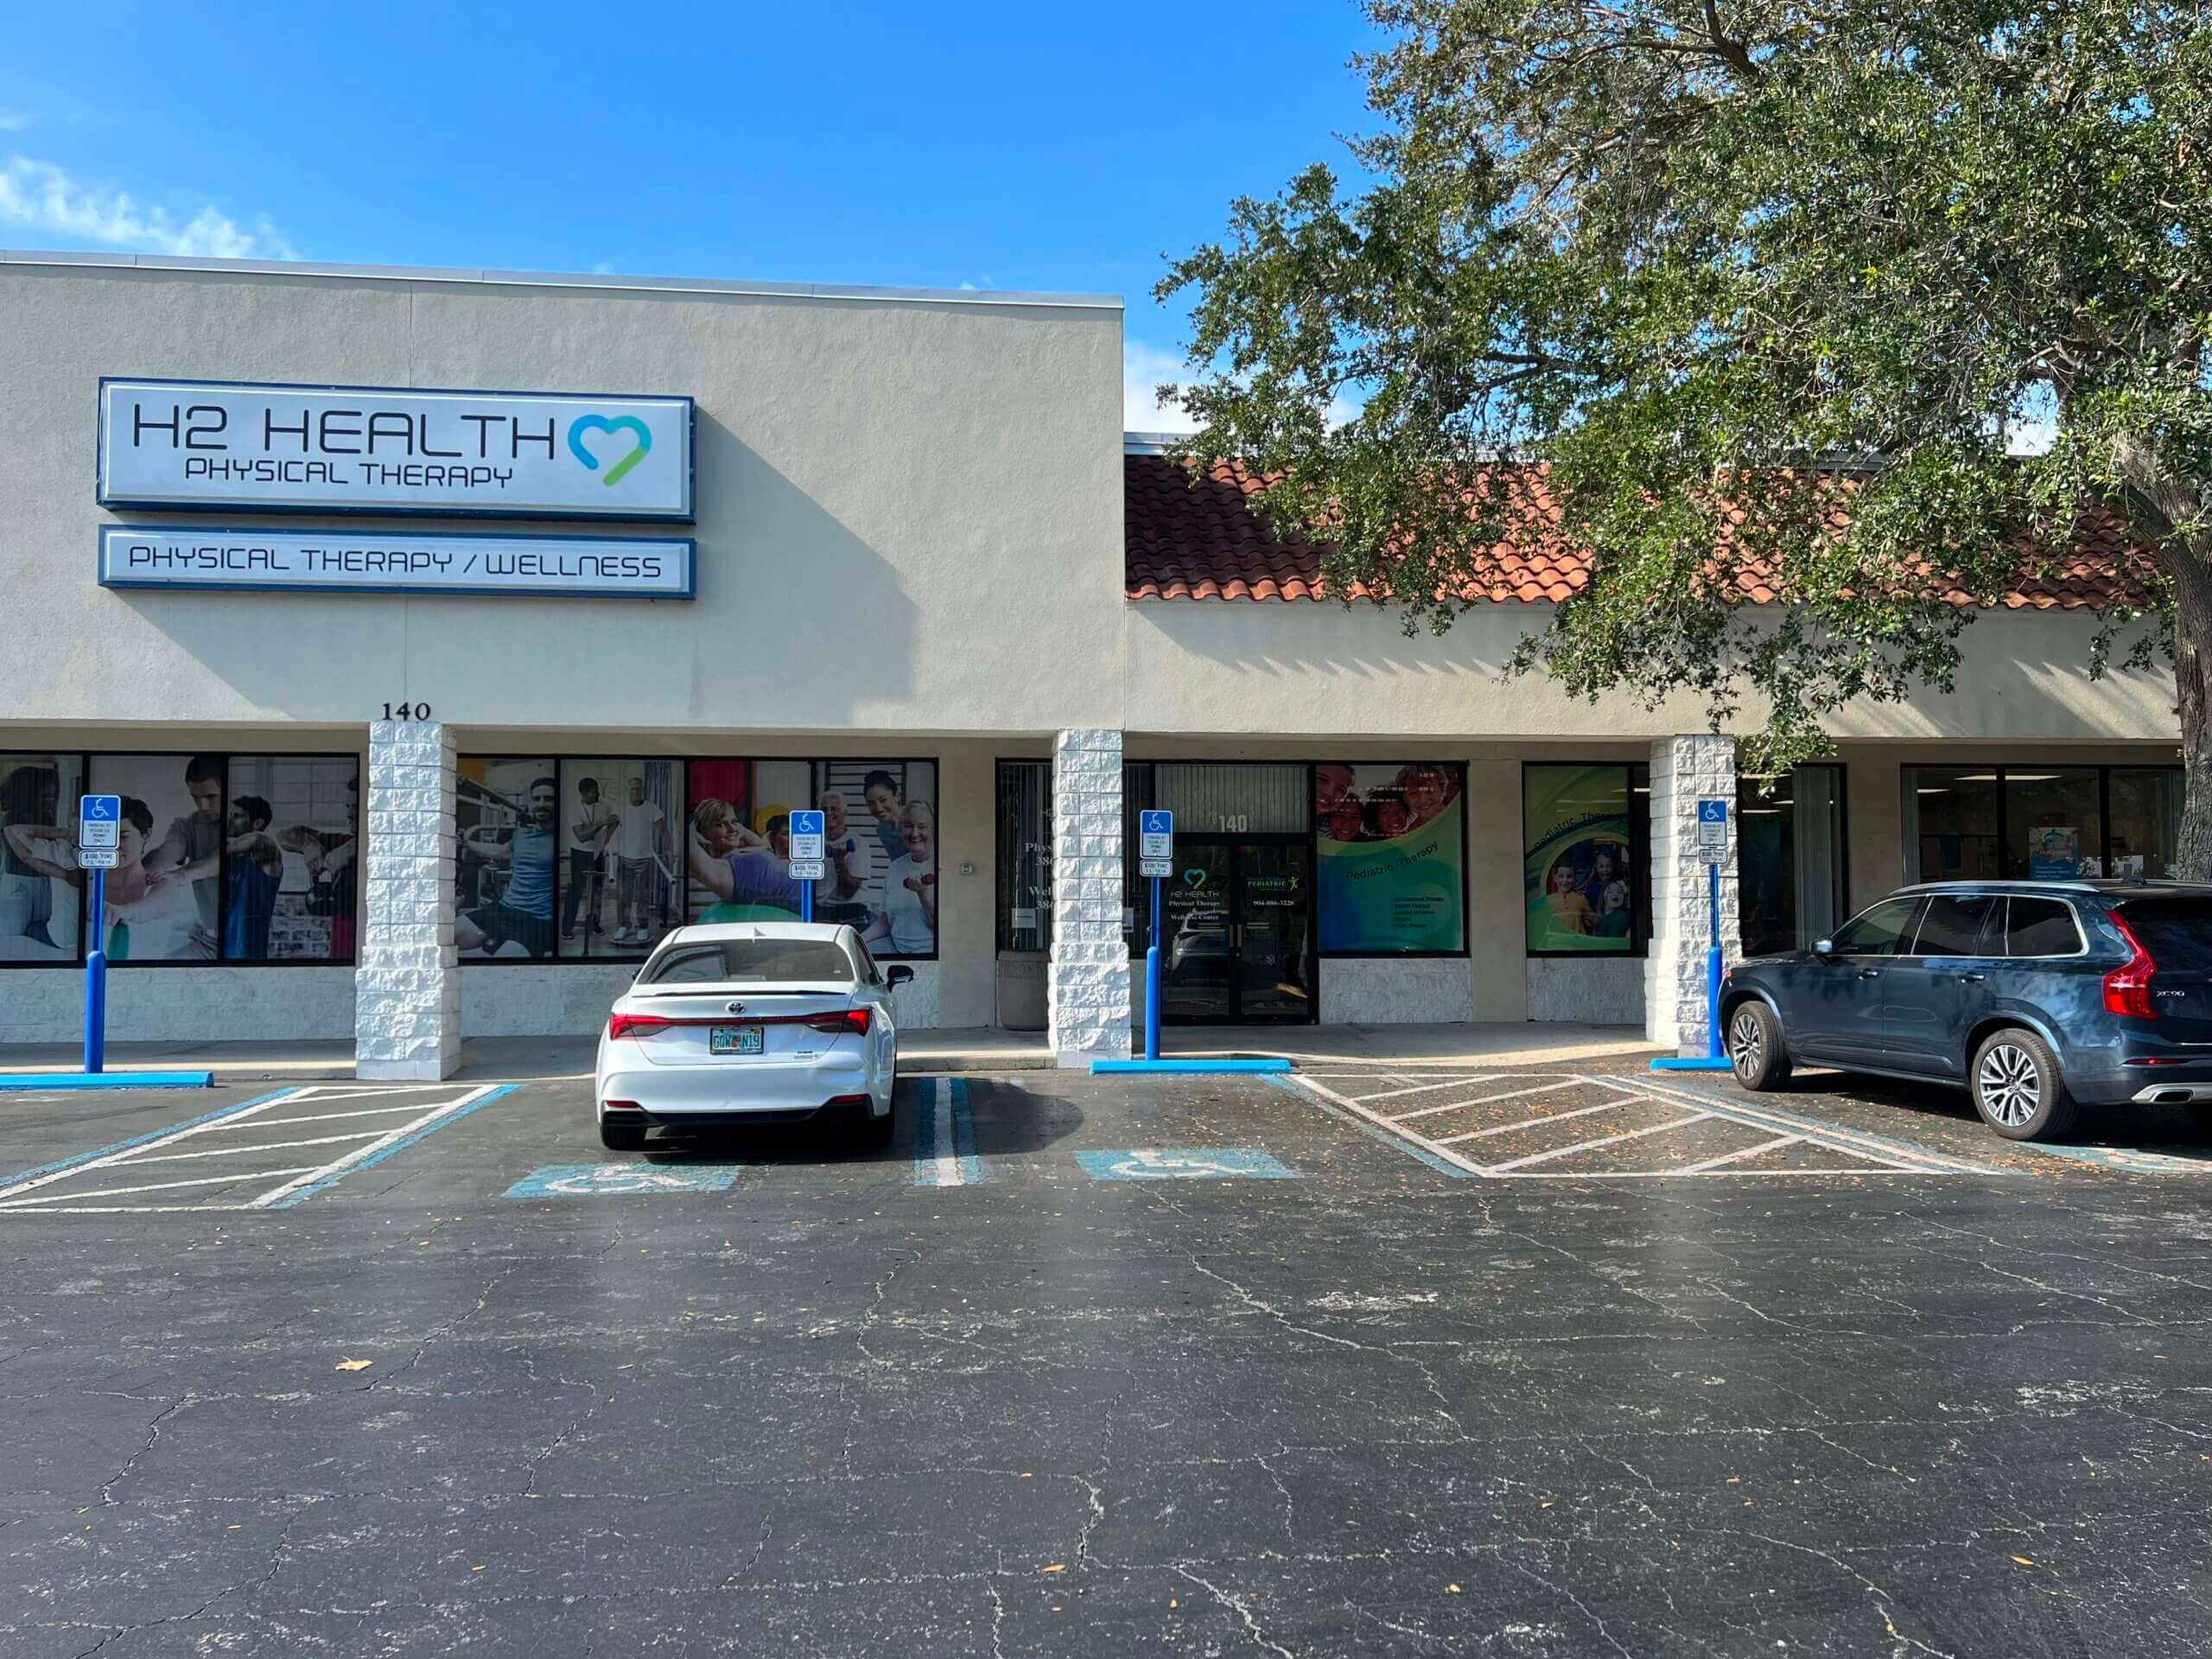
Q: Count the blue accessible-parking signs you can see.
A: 4